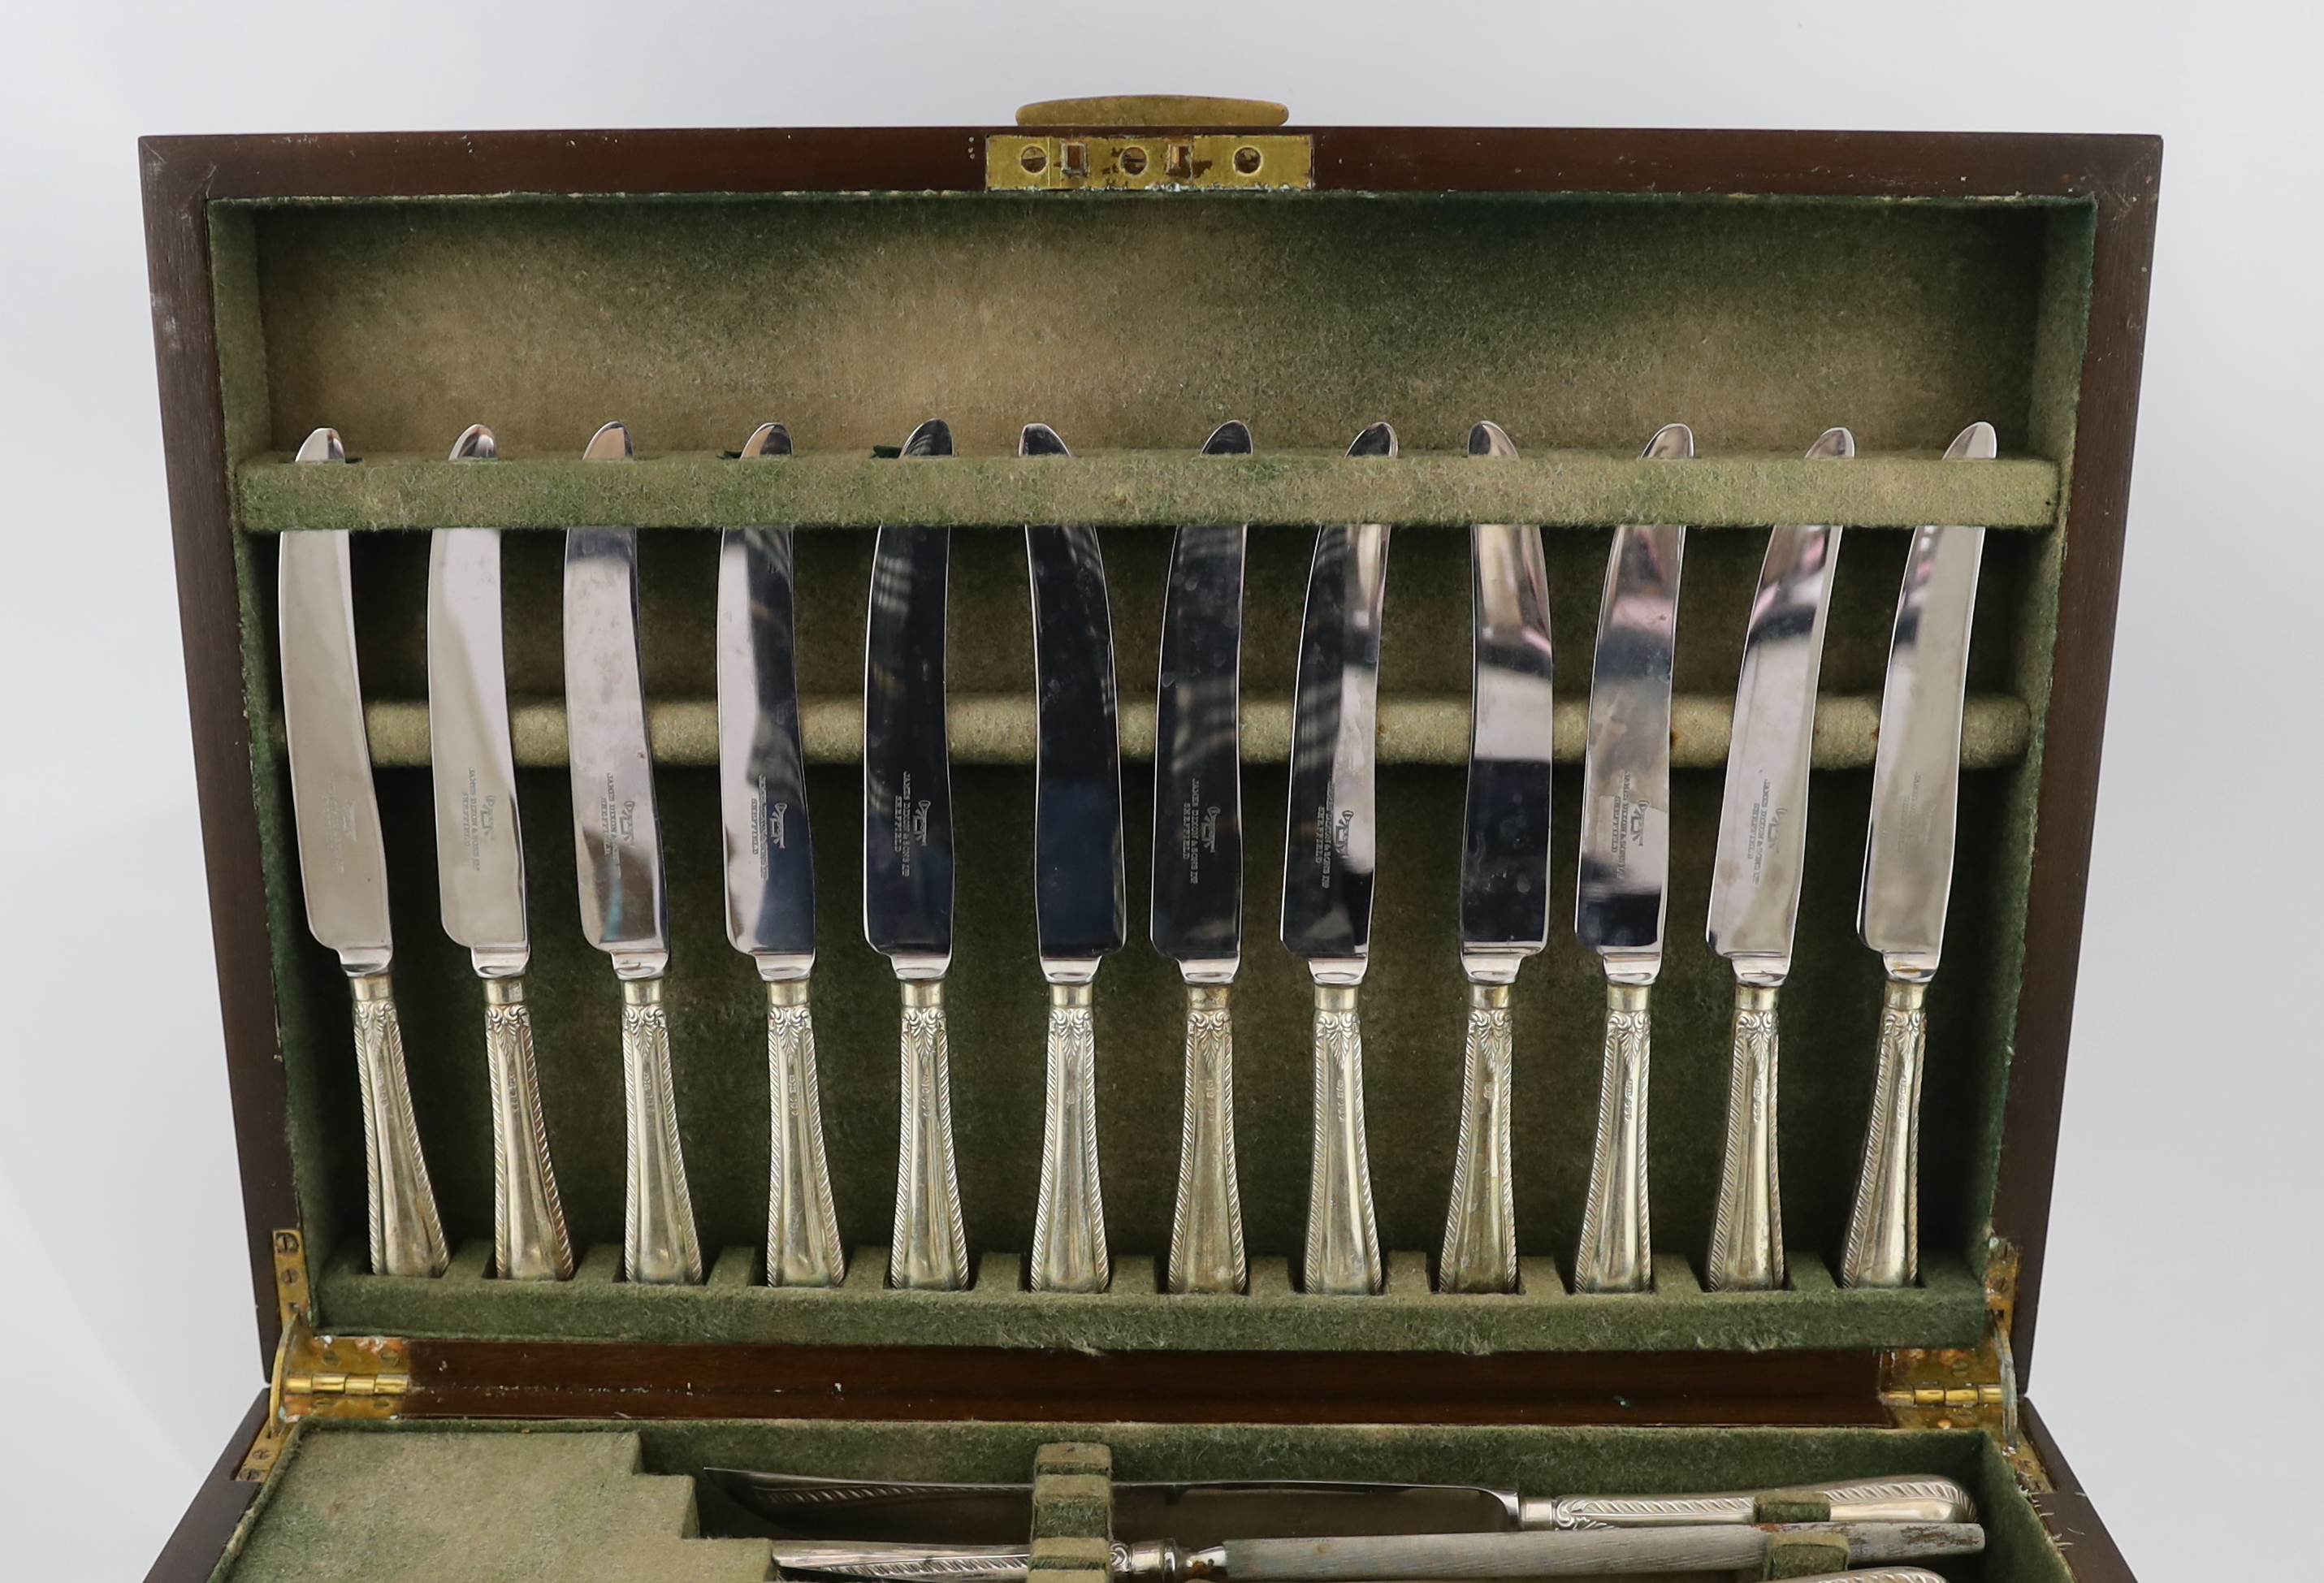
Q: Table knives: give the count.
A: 12